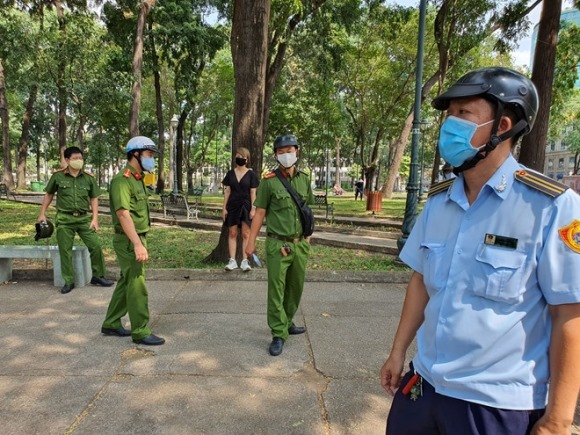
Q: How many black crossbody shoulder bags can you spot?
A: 1